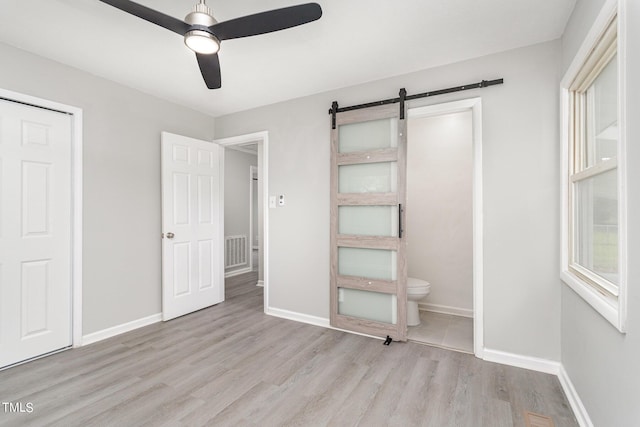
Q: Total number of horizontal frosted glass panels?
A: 5